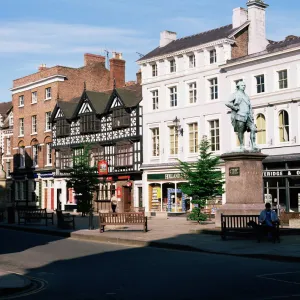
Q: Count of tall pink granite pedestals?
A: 1